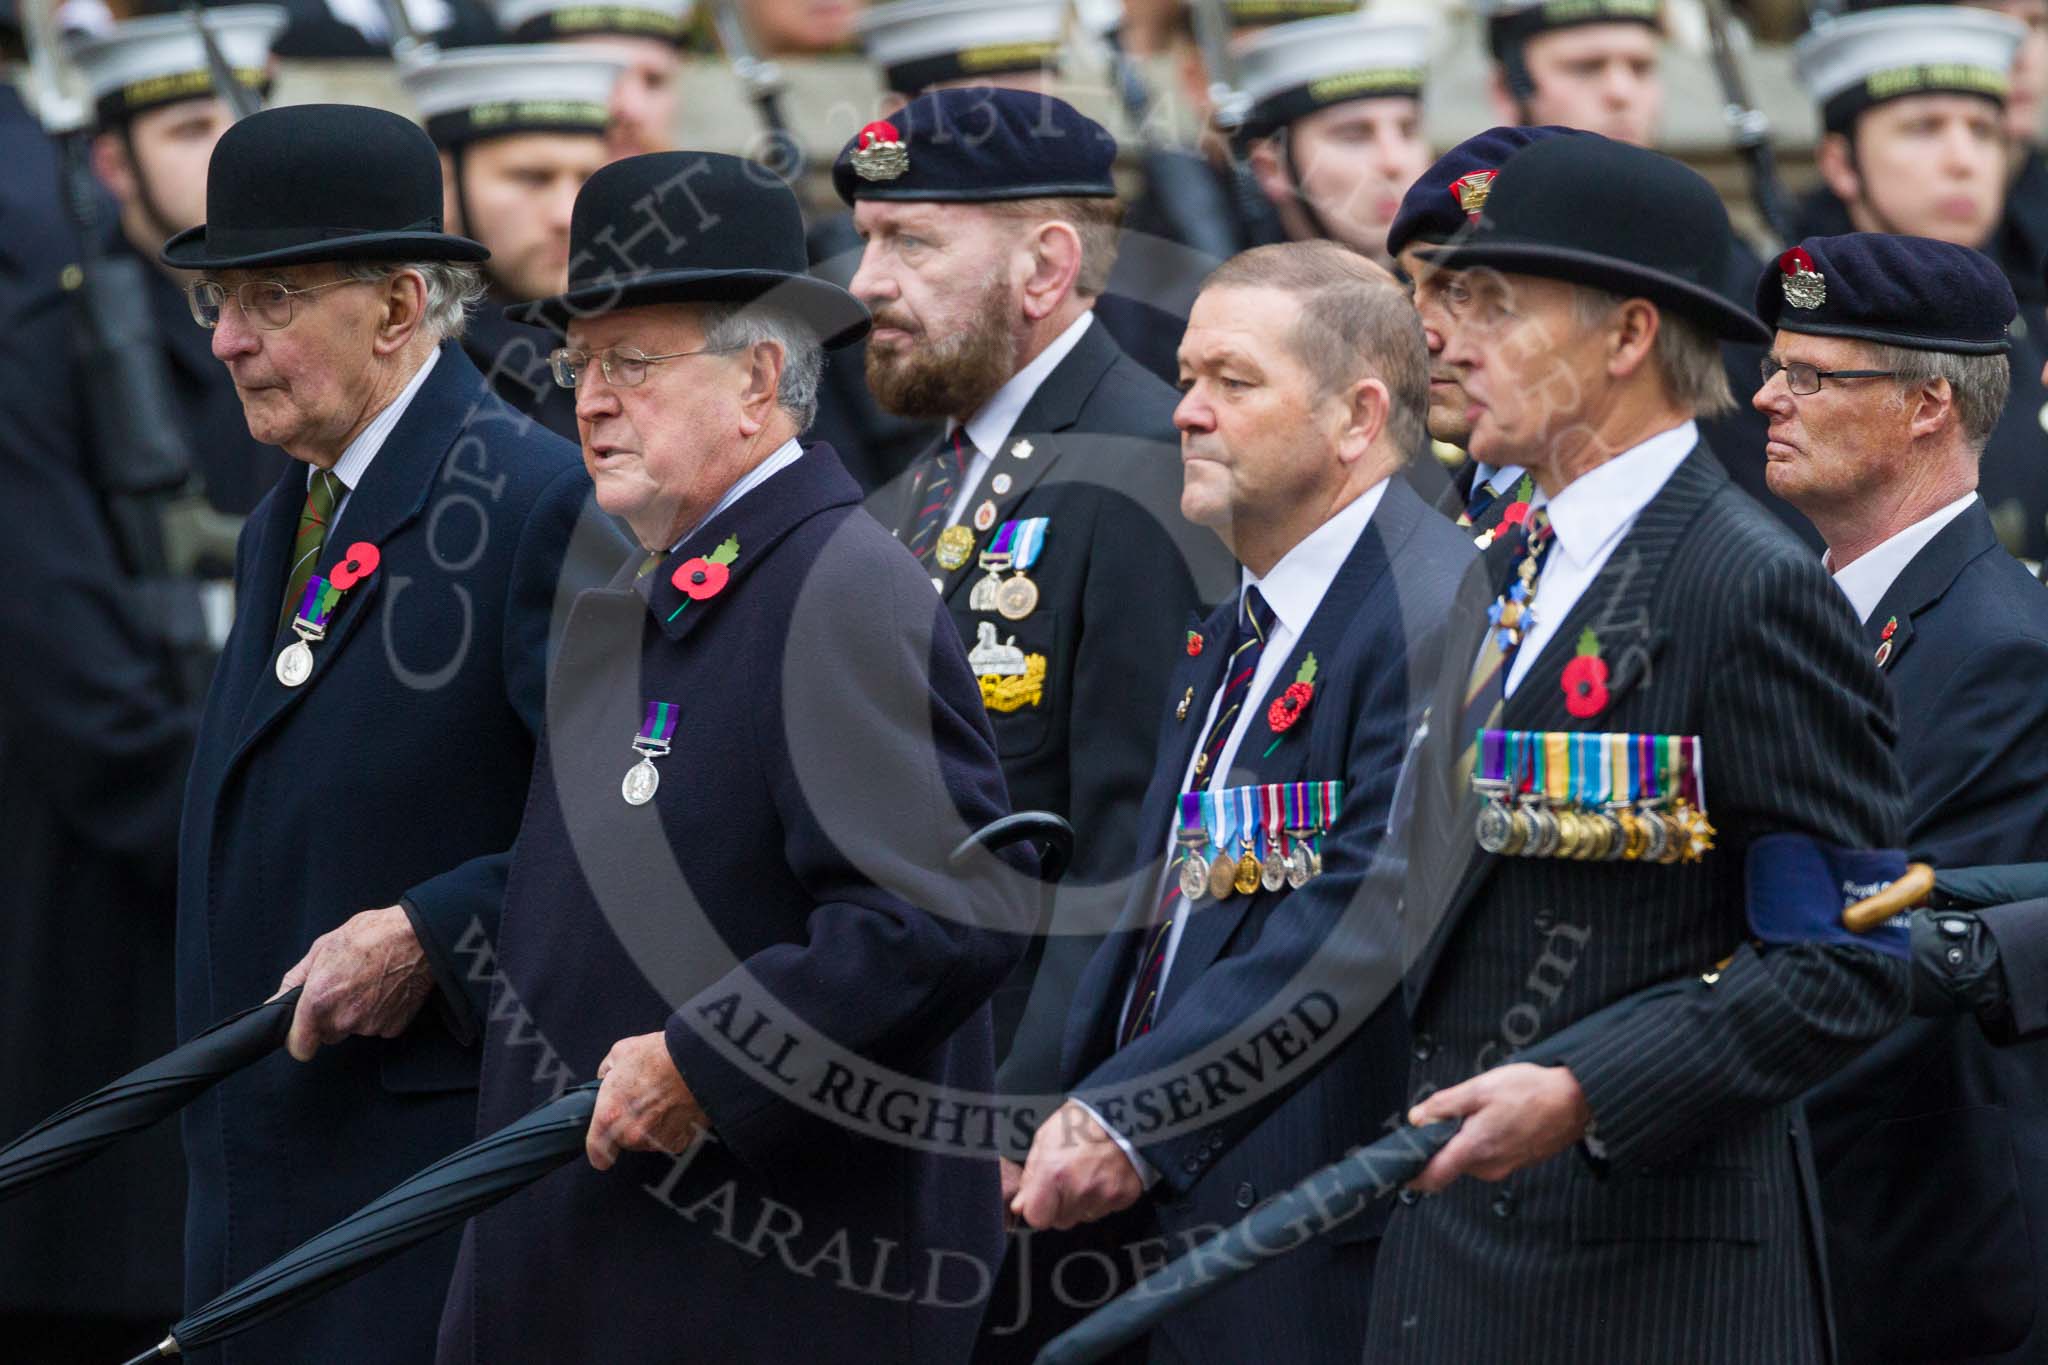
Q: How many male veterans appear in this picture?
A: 7